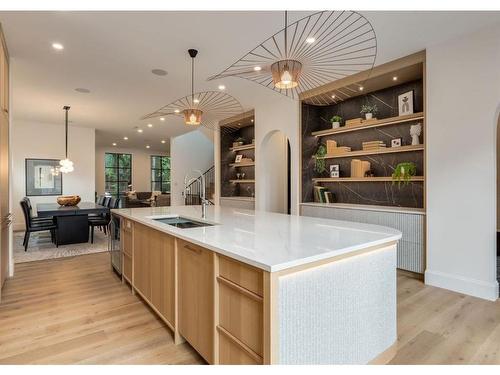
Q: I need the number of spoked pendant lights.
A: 2